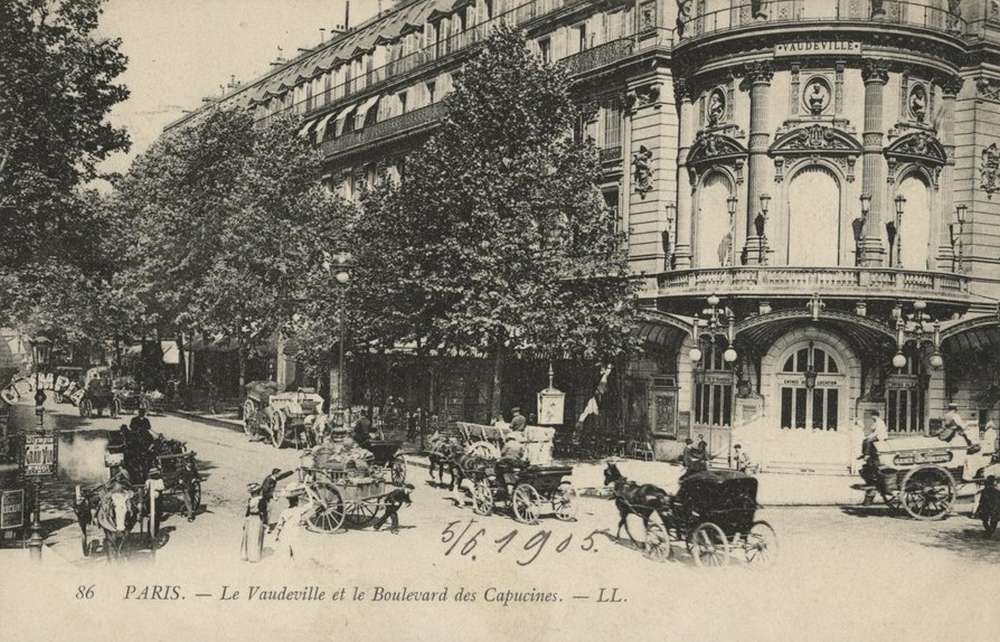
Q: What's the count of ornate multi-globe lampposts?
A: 2